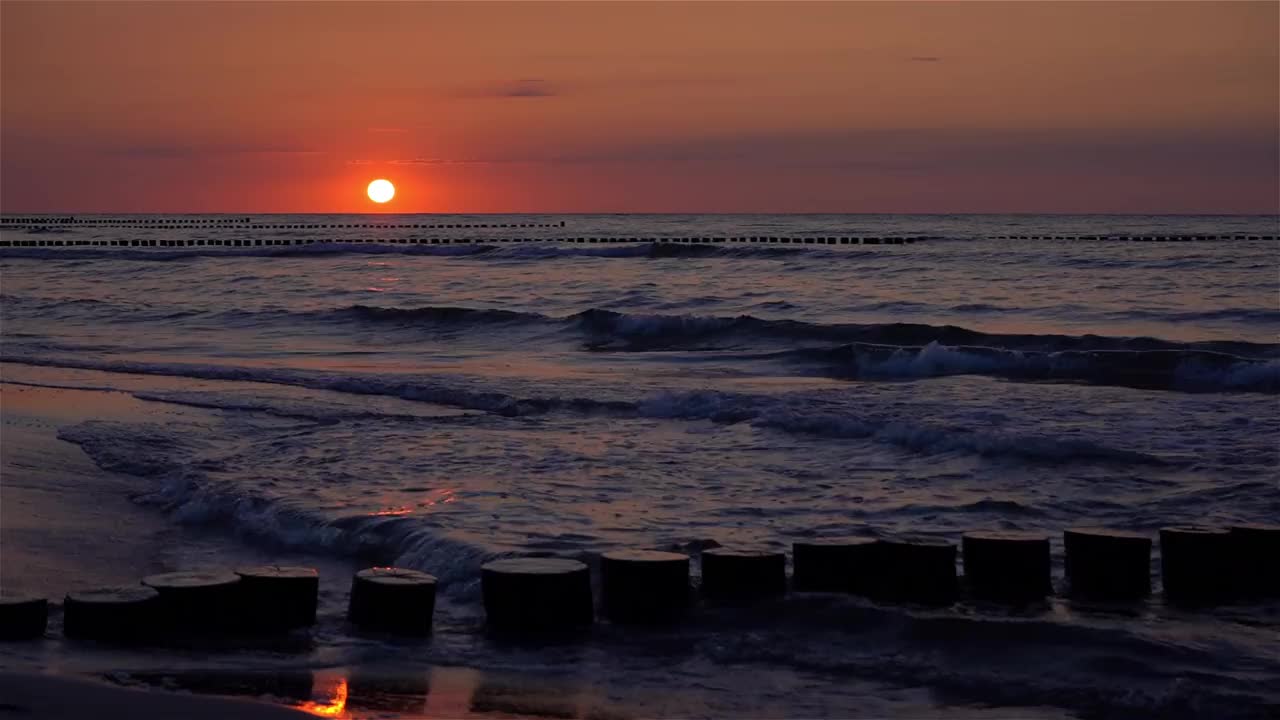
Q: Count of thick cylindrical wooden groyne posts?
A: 14